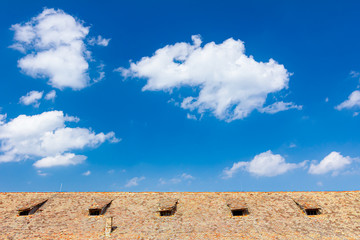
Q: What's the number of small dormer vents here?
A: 5